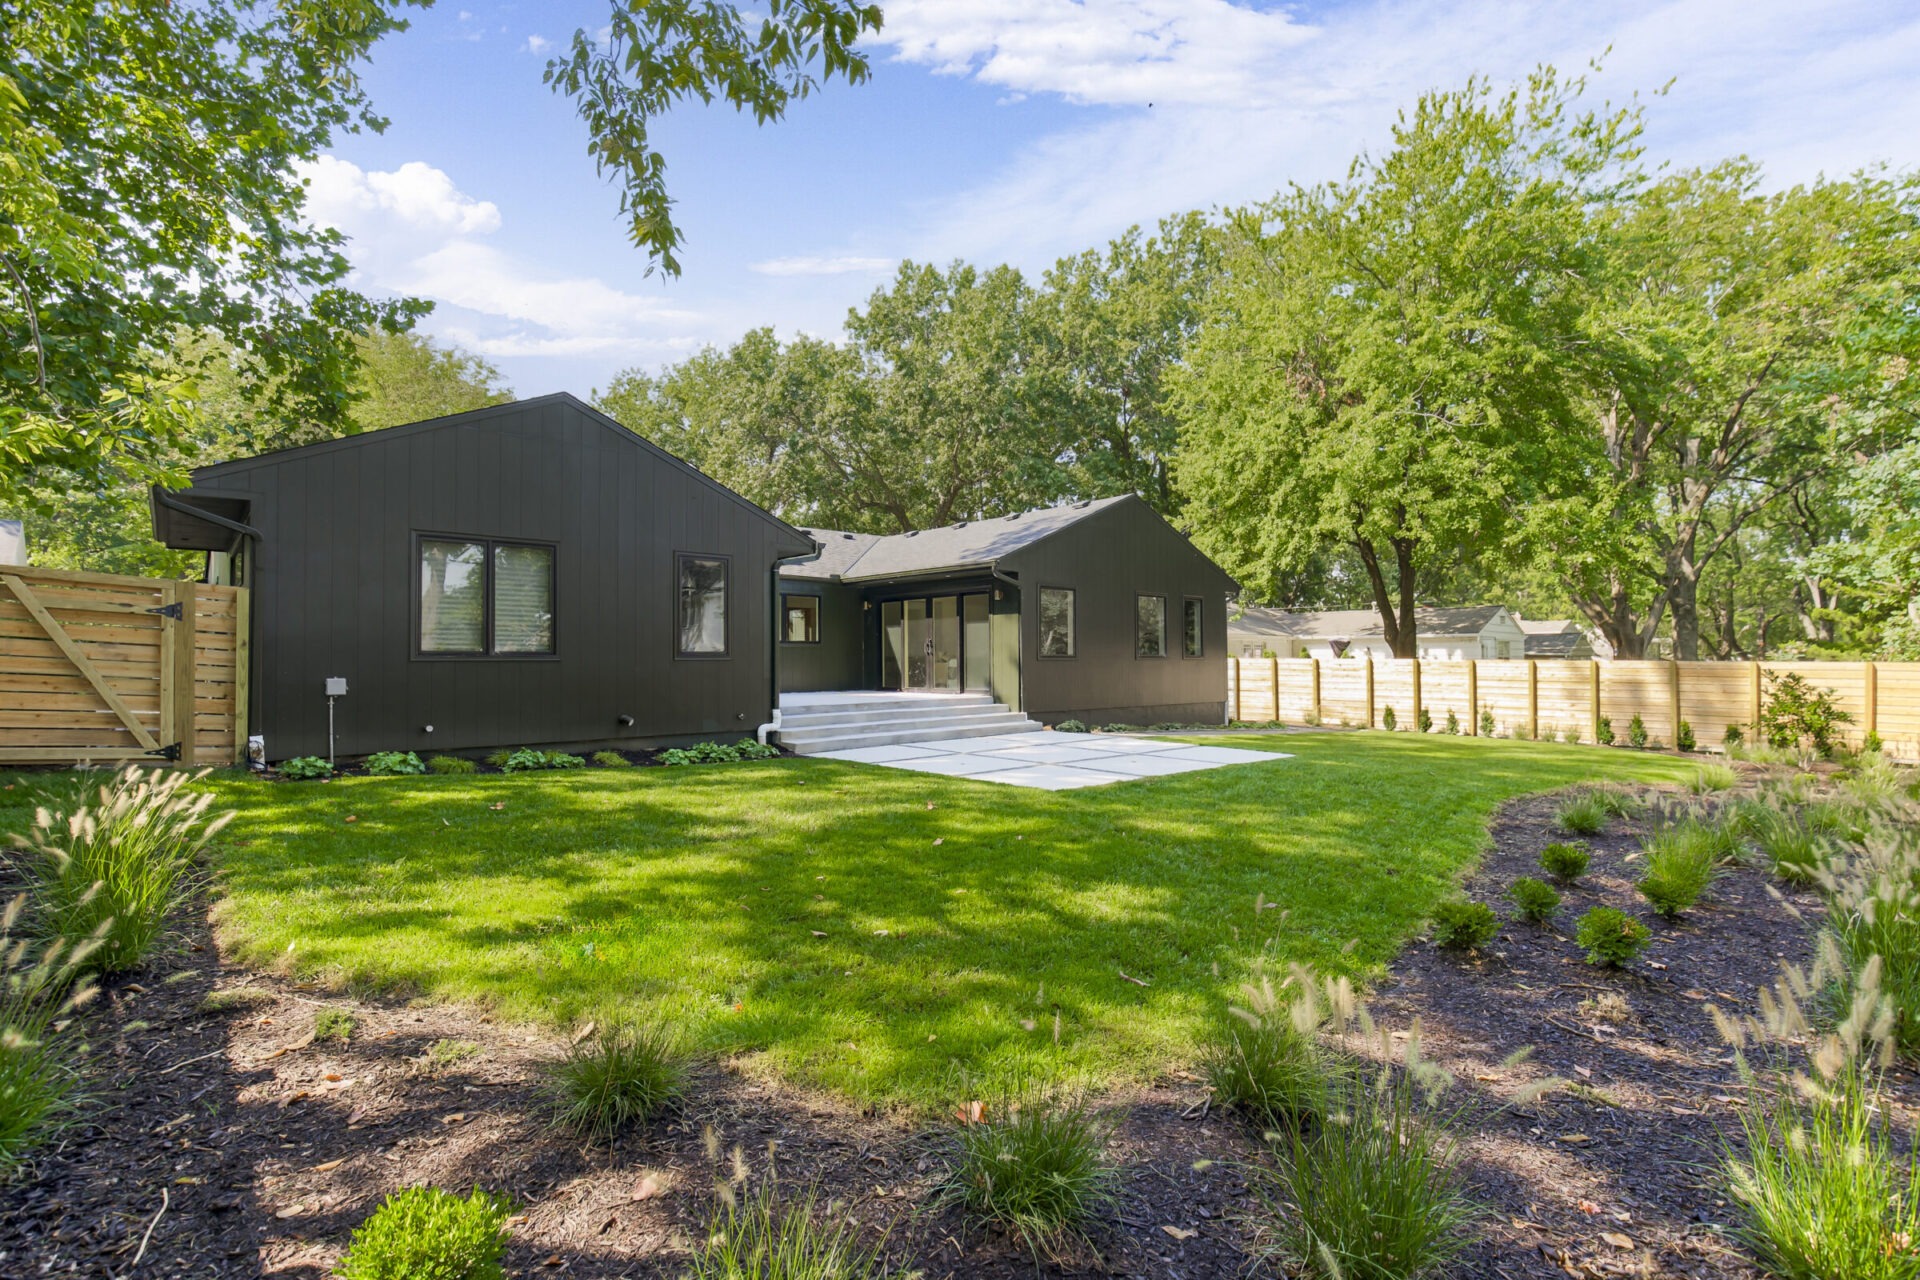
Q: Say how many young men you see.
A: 0